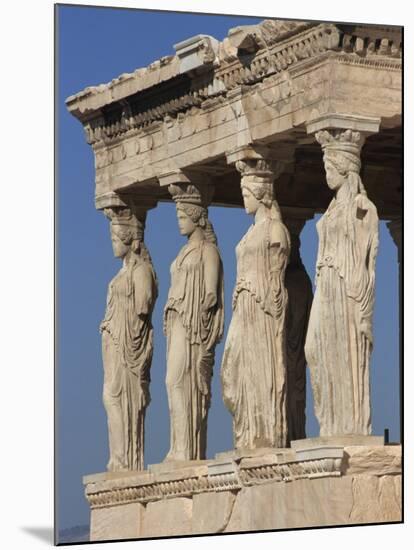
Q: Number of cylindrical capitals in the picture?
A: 4